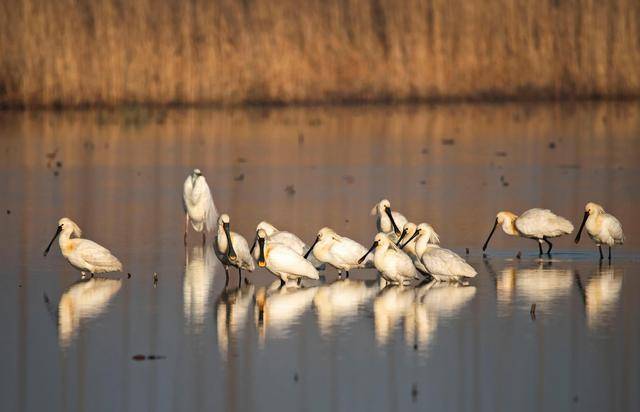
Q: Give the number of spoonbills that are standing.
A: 11